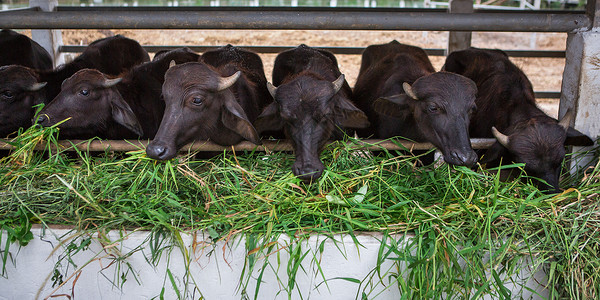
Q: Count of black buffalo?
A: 6